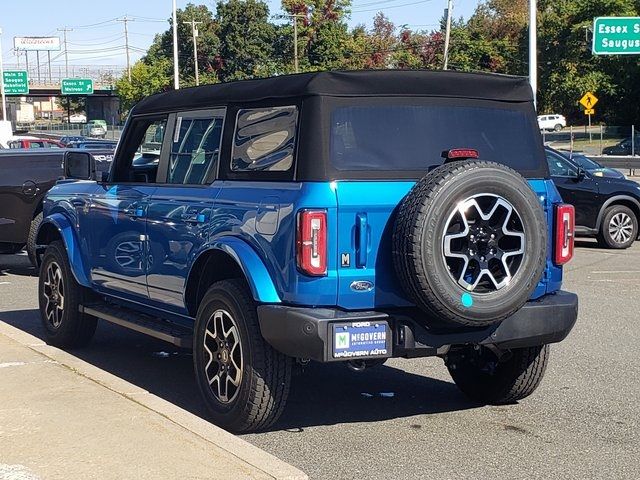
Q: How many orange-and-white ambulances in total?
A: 0